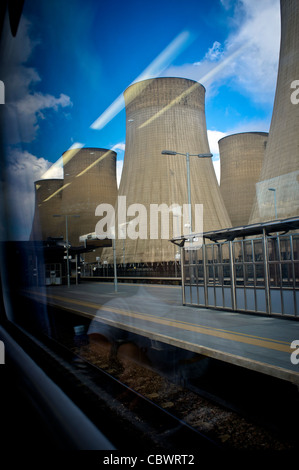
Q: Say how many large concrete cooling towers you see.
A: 5